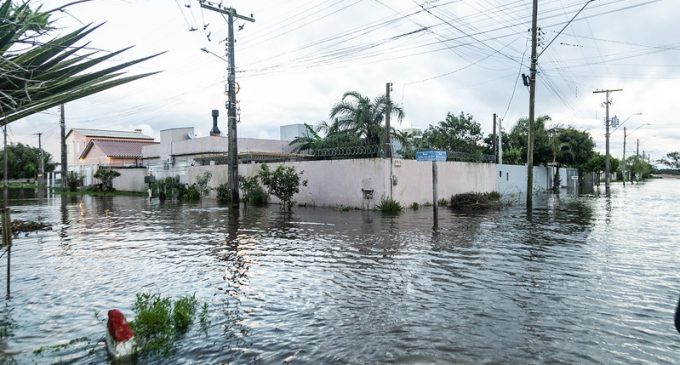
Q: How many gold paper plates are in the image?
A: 0